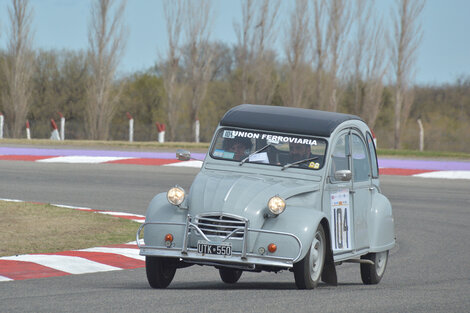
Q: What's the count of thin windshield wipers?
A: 2